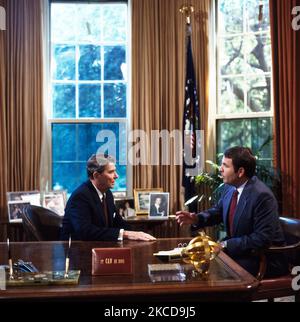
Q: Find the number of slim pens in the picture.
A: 2